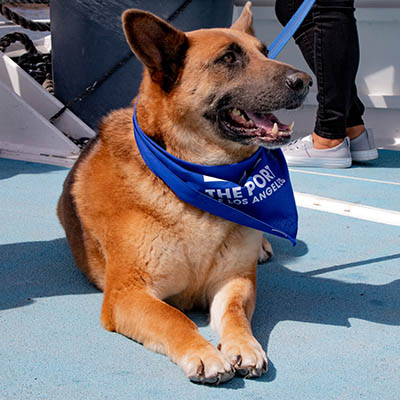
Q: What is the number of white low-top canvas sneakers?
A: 2